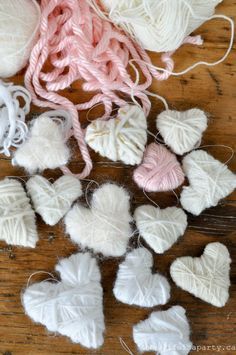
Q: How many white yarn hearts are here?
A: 12